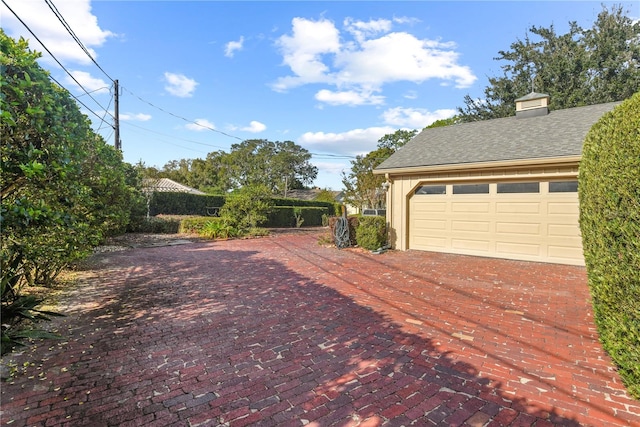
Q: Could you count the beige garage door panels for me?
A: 12